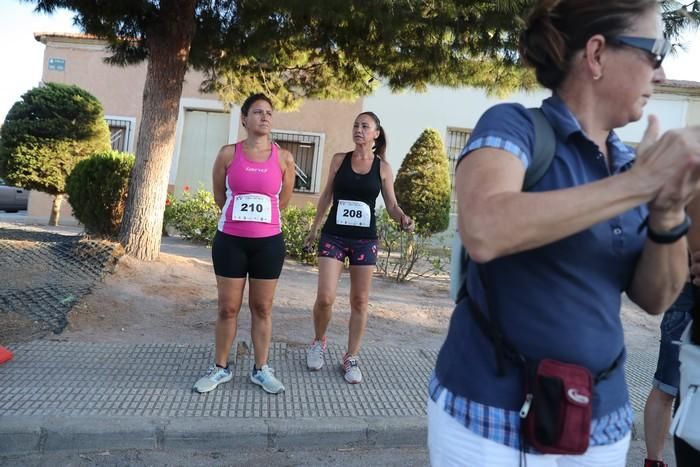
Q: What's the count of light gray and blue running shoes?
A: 2